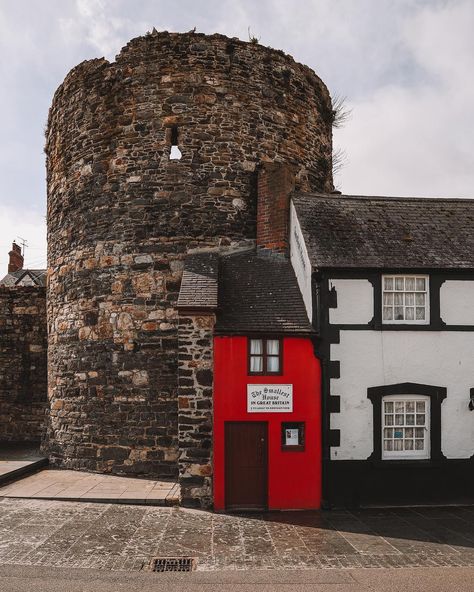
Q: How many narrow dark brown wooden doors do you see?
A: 1